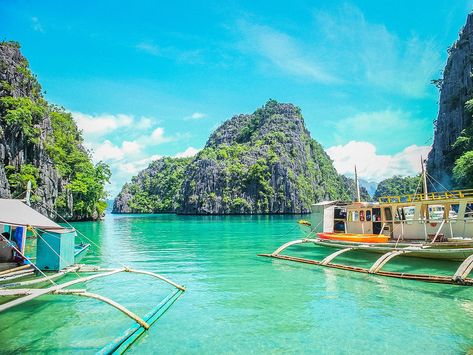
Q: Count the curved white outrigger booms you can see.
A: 6